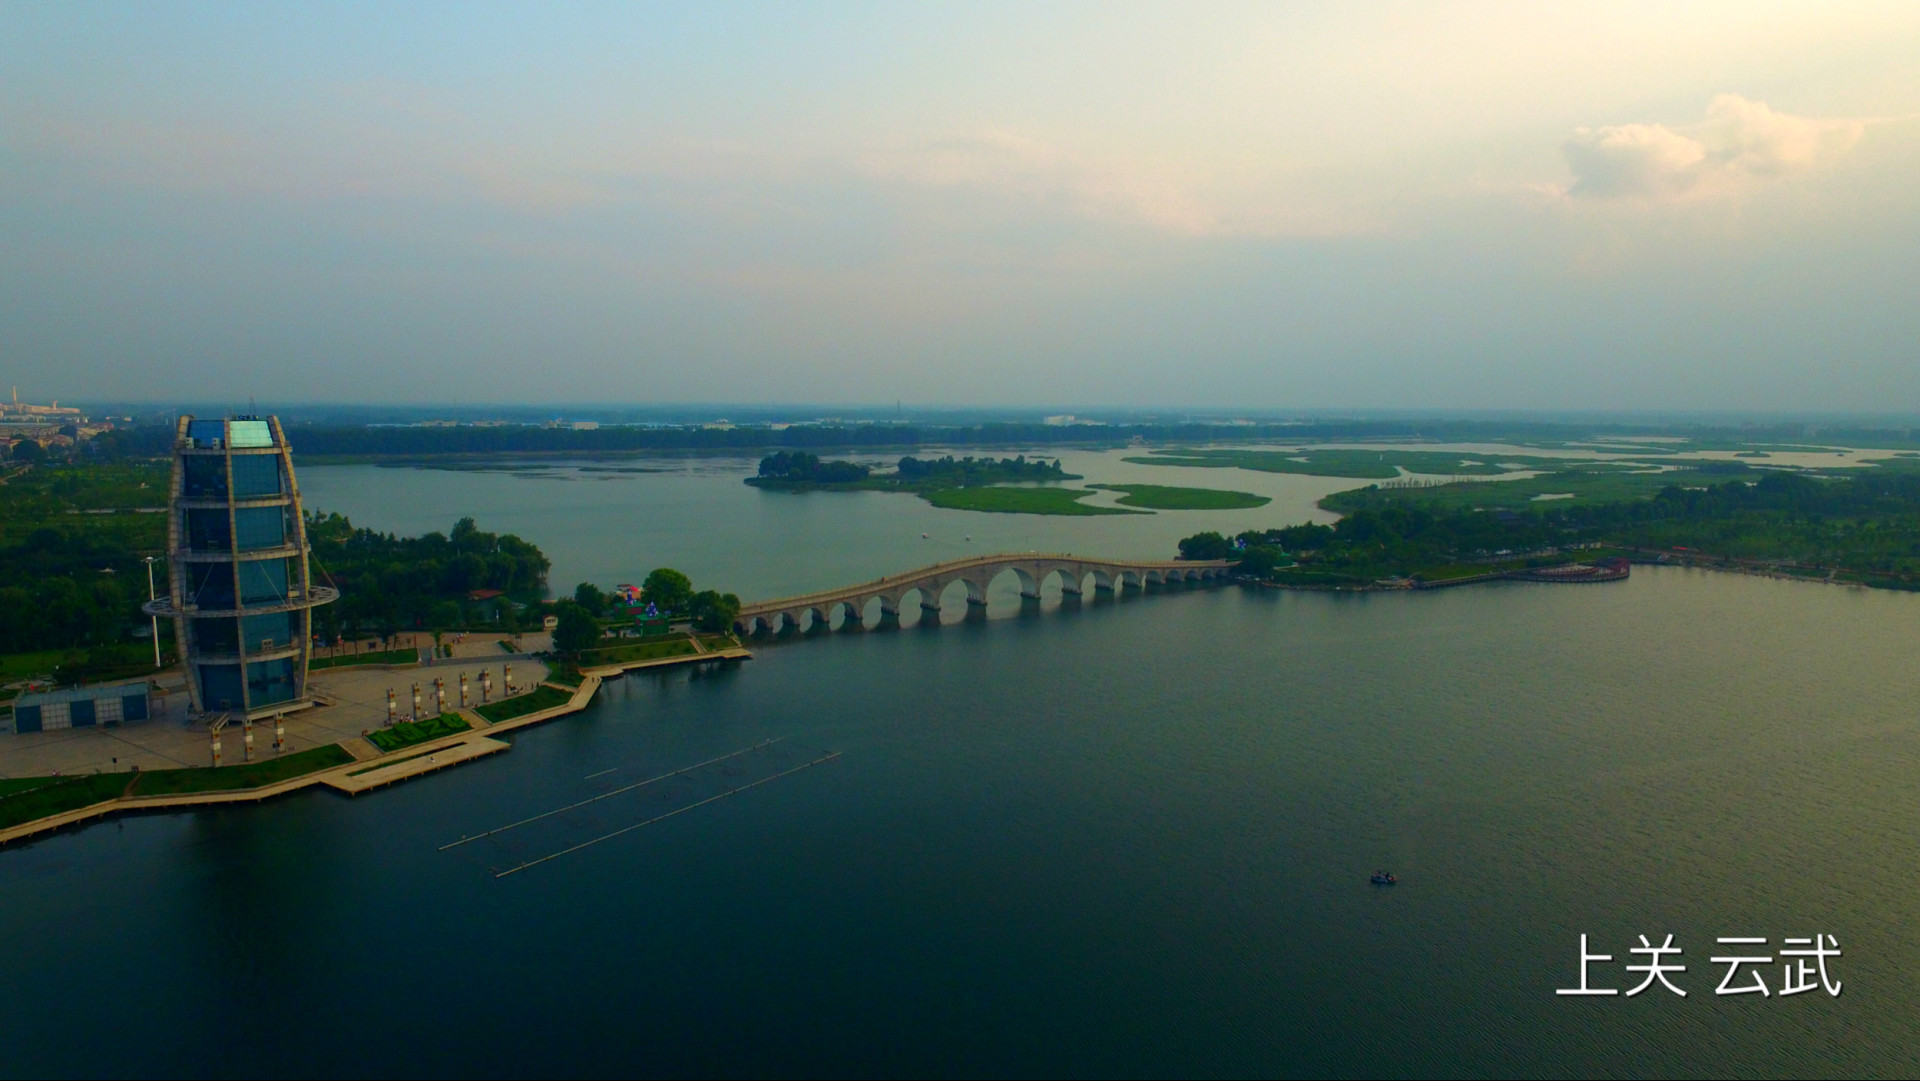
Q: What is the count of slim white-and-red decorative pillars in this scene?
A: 9